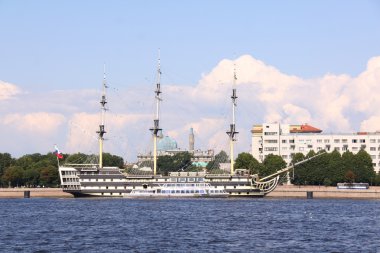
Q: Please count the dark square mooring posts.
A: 2